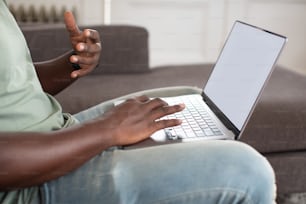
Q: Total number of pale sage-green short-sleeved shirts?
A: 1